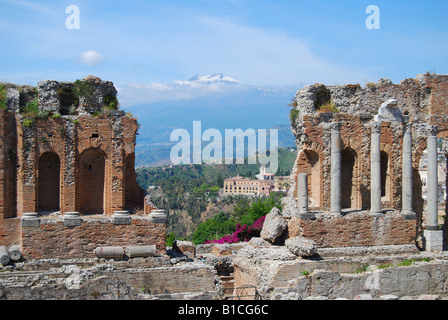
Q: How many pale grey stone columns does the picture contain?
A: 5